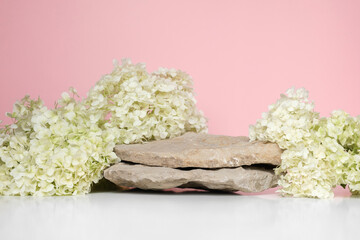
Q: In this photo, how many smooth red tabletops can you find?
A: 0